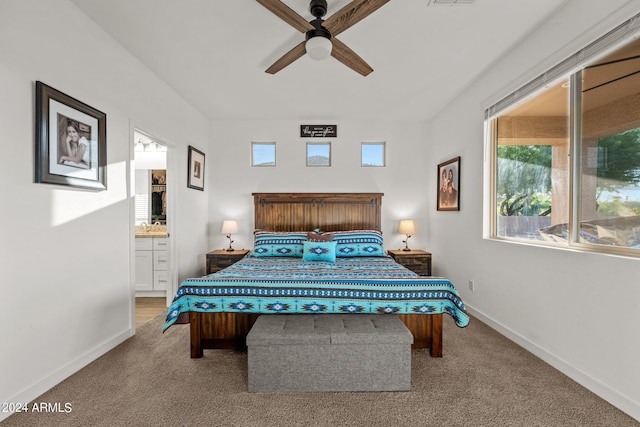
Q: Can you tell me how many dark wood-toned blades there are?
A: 4